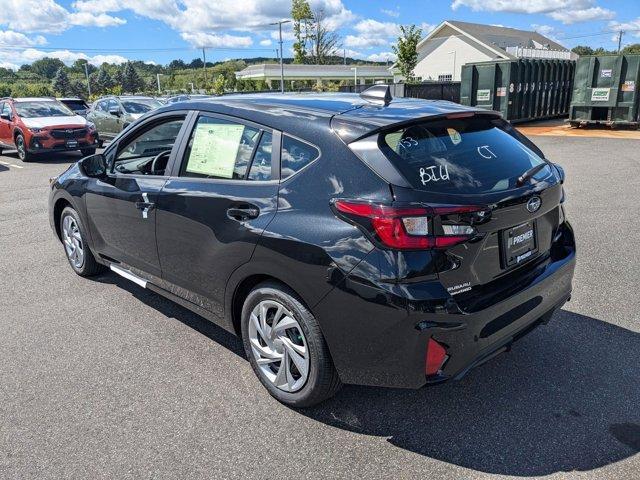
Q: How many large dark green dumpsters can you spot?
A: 2